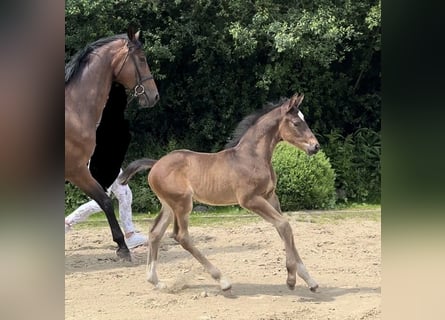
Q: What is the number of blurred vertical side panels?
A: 2